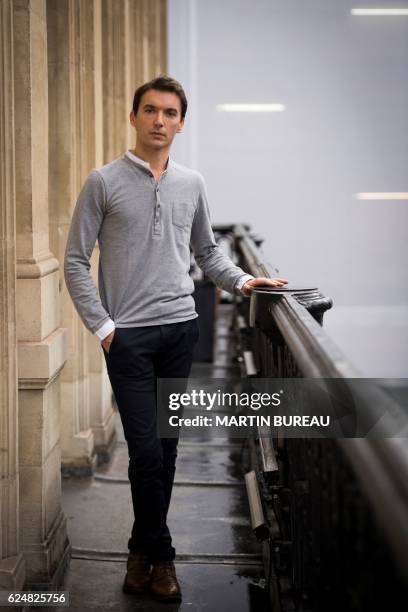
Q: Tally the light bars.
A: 3